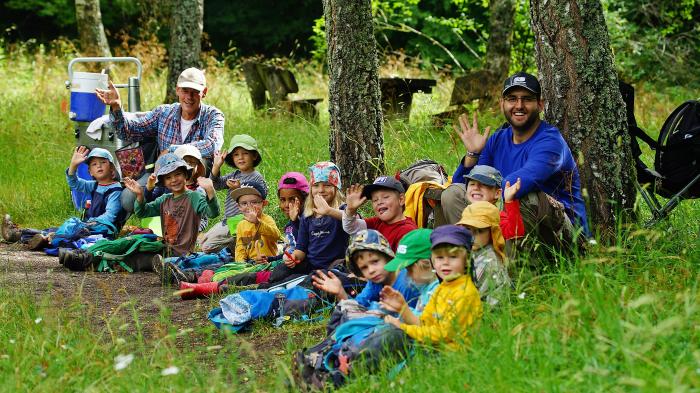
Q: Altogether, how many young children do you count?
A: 13